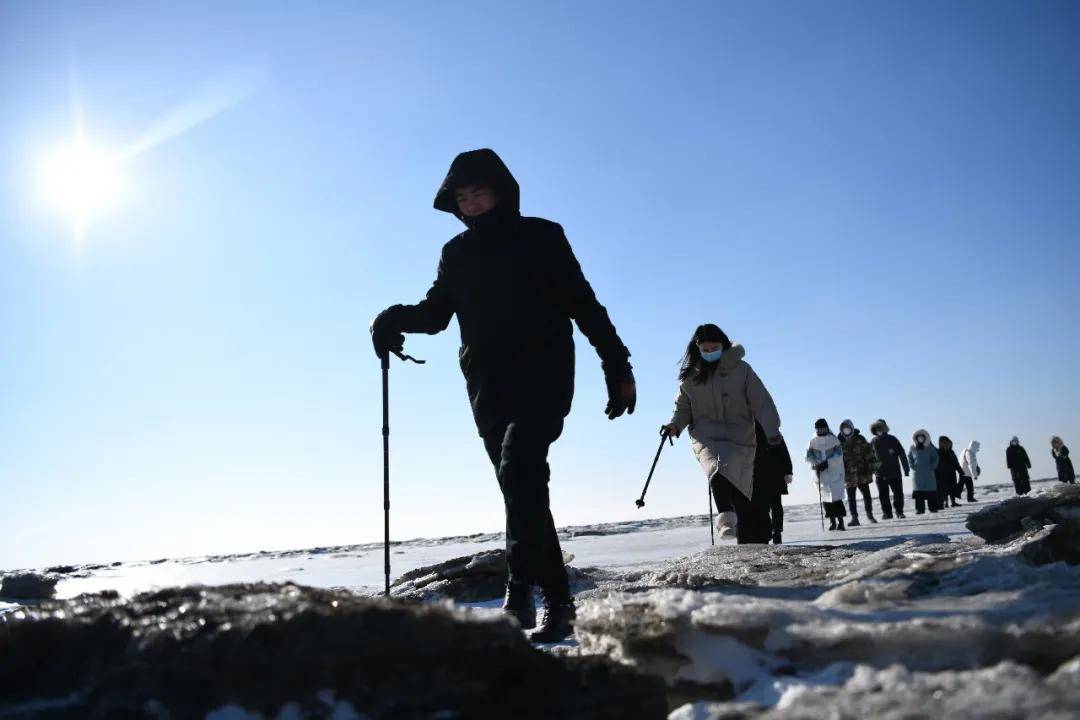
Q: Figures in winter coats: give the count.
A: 11